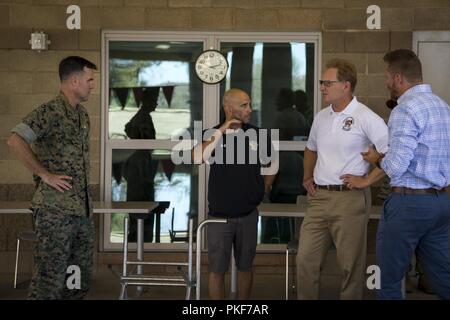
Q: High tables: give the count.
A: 2